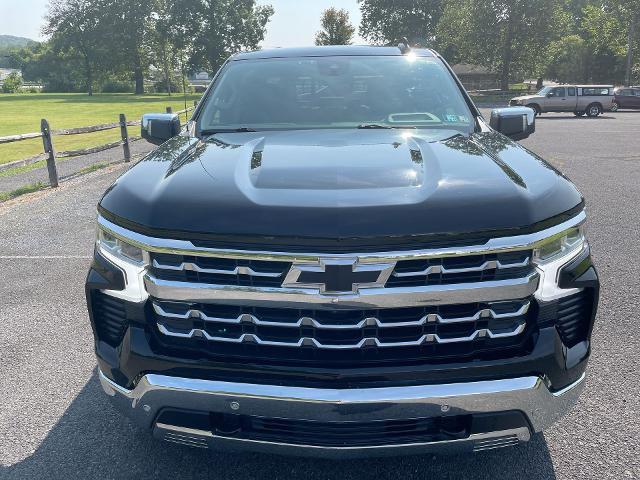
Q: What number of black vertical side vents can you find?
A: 2